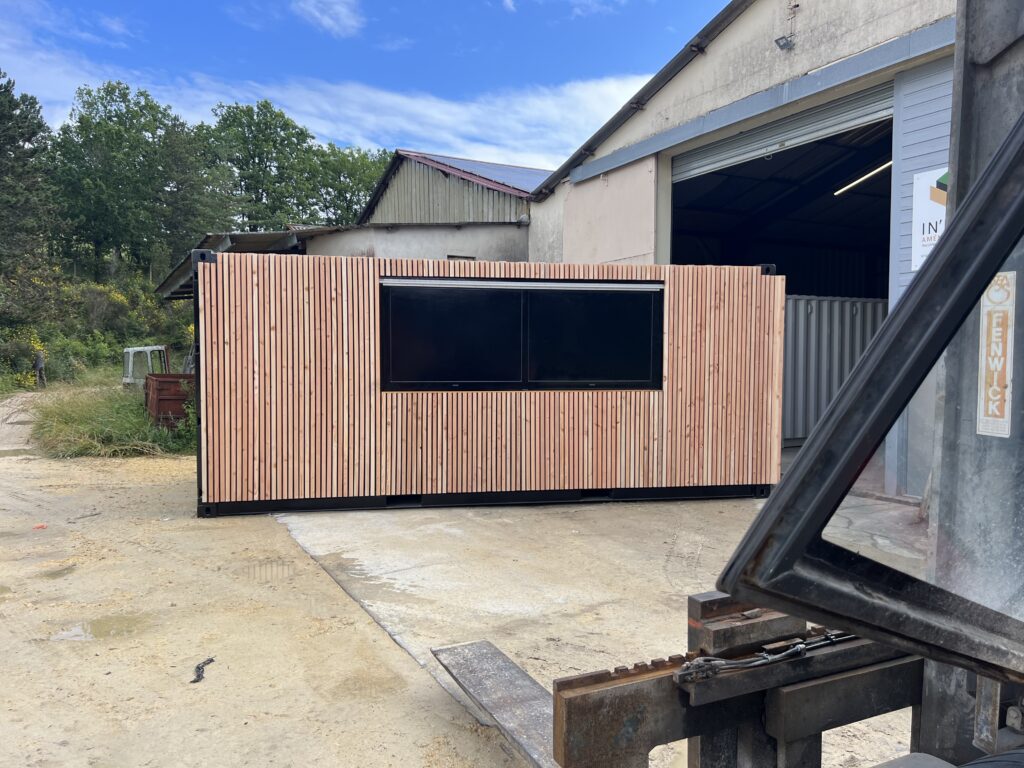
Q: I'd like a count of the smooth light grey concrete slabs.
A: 1